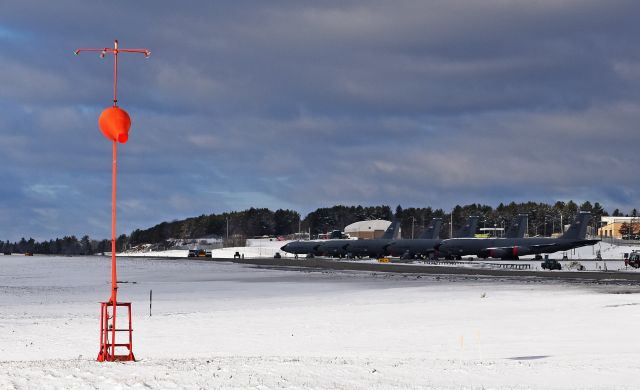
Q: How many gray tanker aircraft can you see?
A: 5